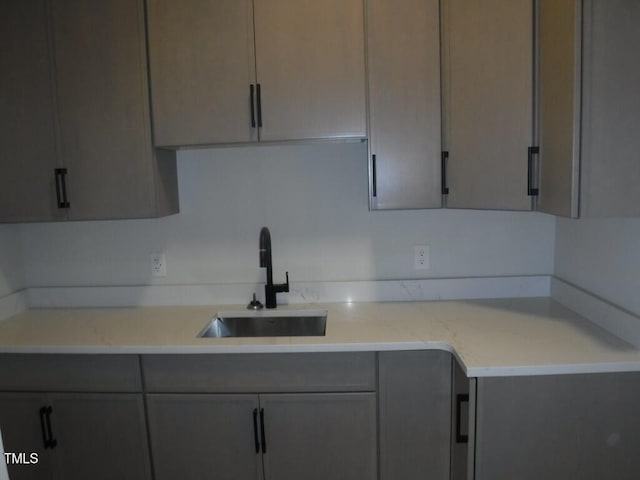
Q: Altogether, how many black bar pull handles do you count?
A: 12